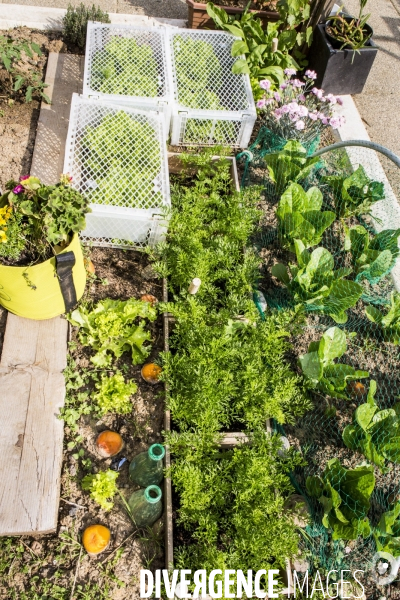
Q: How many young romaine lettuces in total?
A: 10